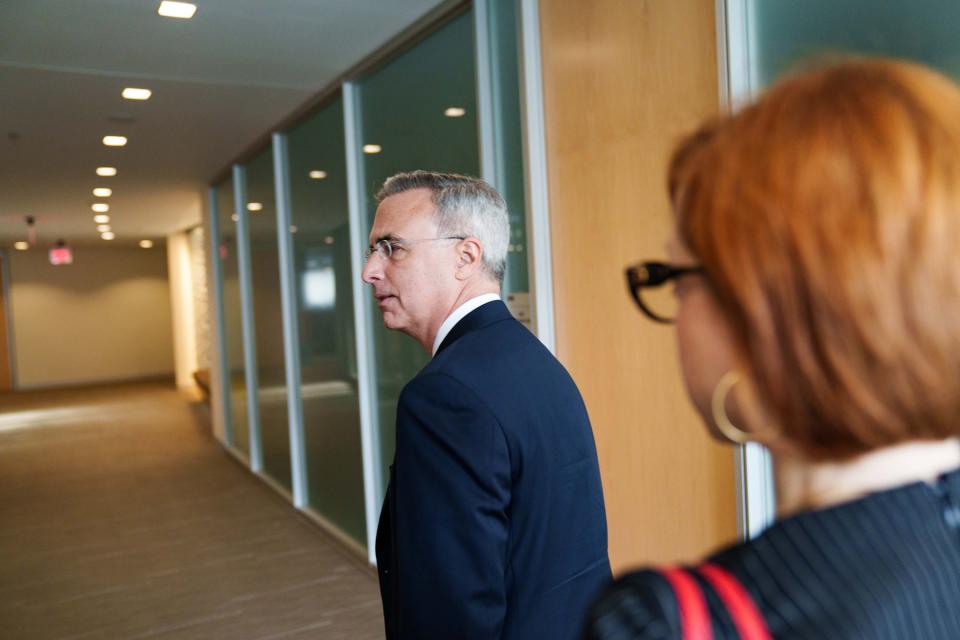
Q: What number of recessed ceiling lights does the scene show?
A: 11